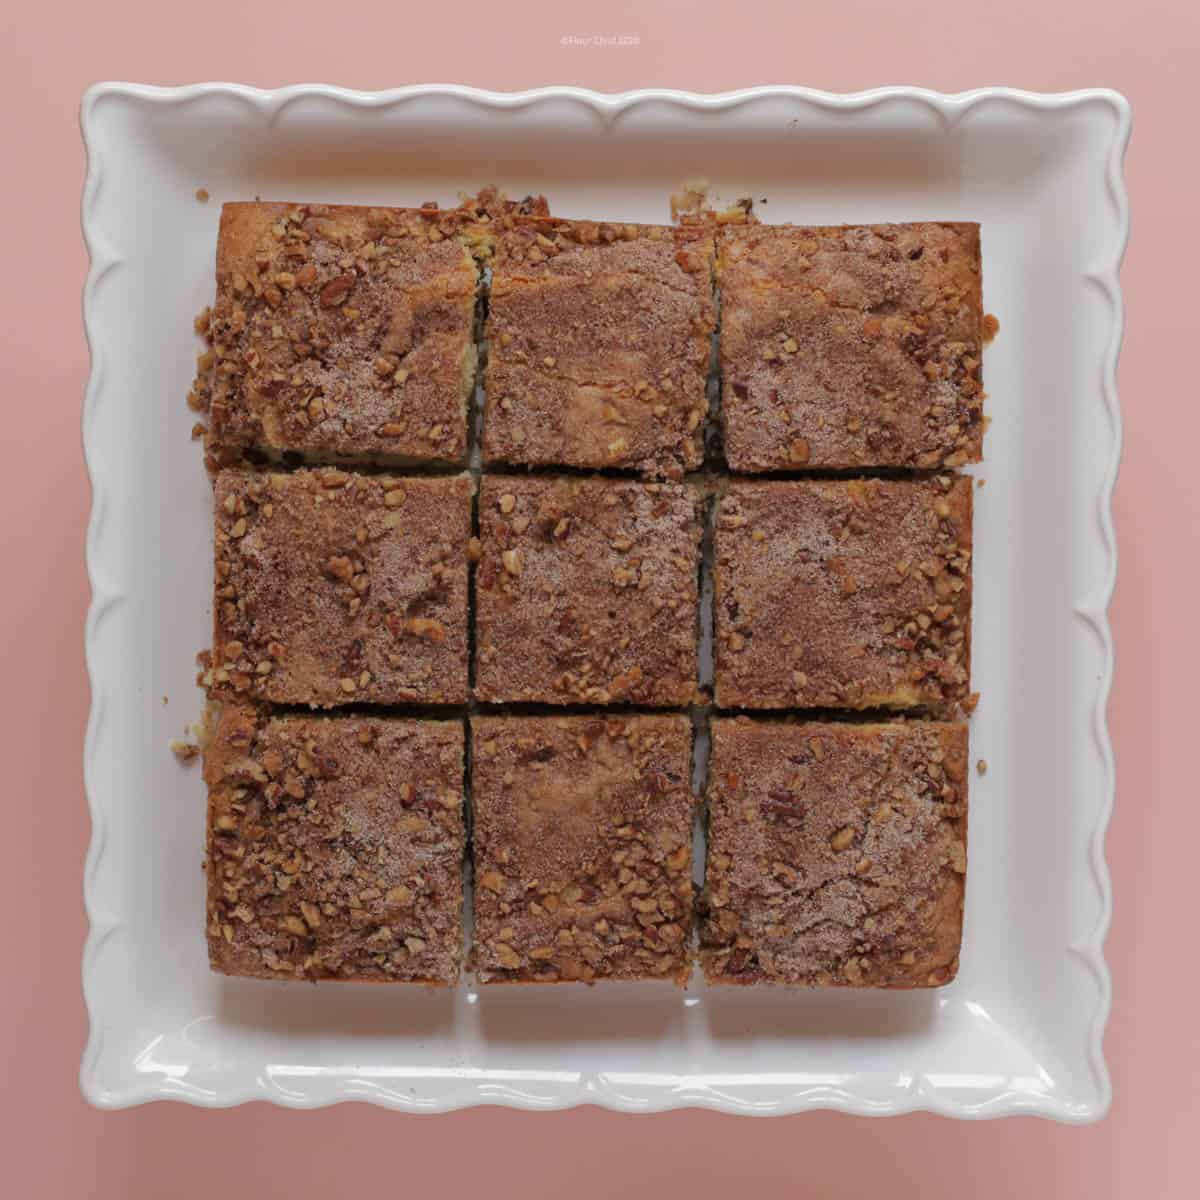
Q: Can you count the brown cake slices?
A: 9